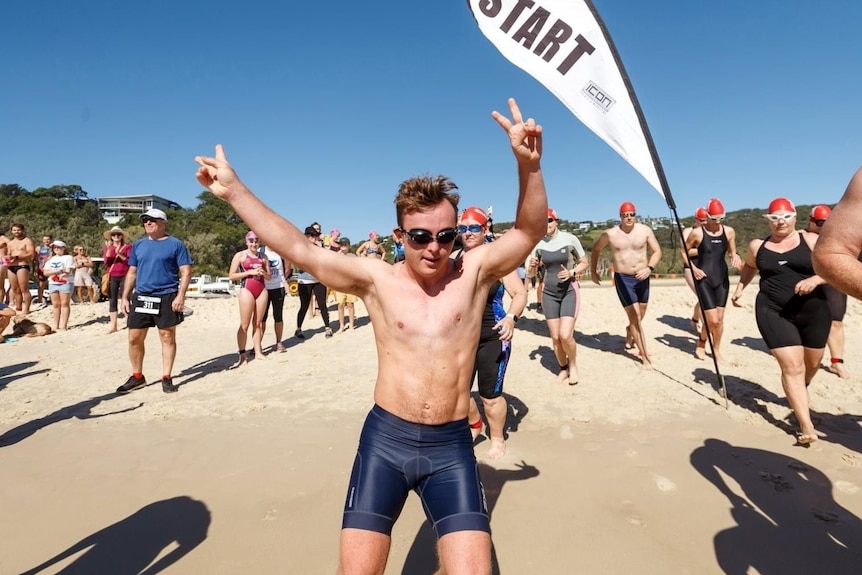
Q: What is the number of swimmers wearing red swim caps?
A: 7